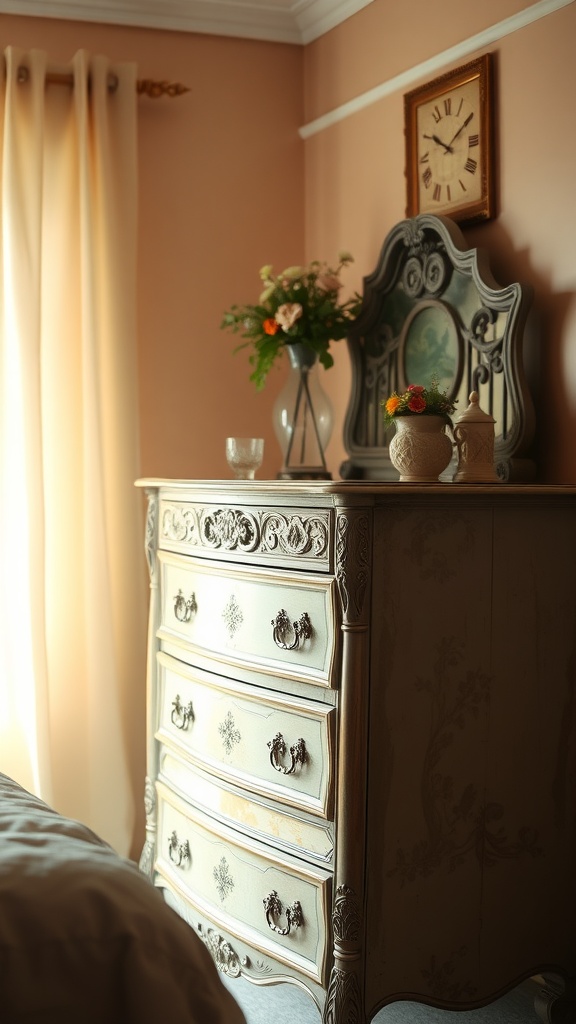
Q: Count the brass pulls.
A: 6